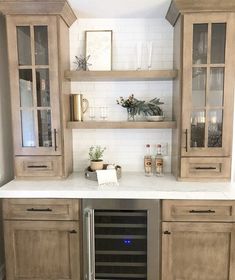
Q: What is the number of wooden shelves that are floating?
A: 2